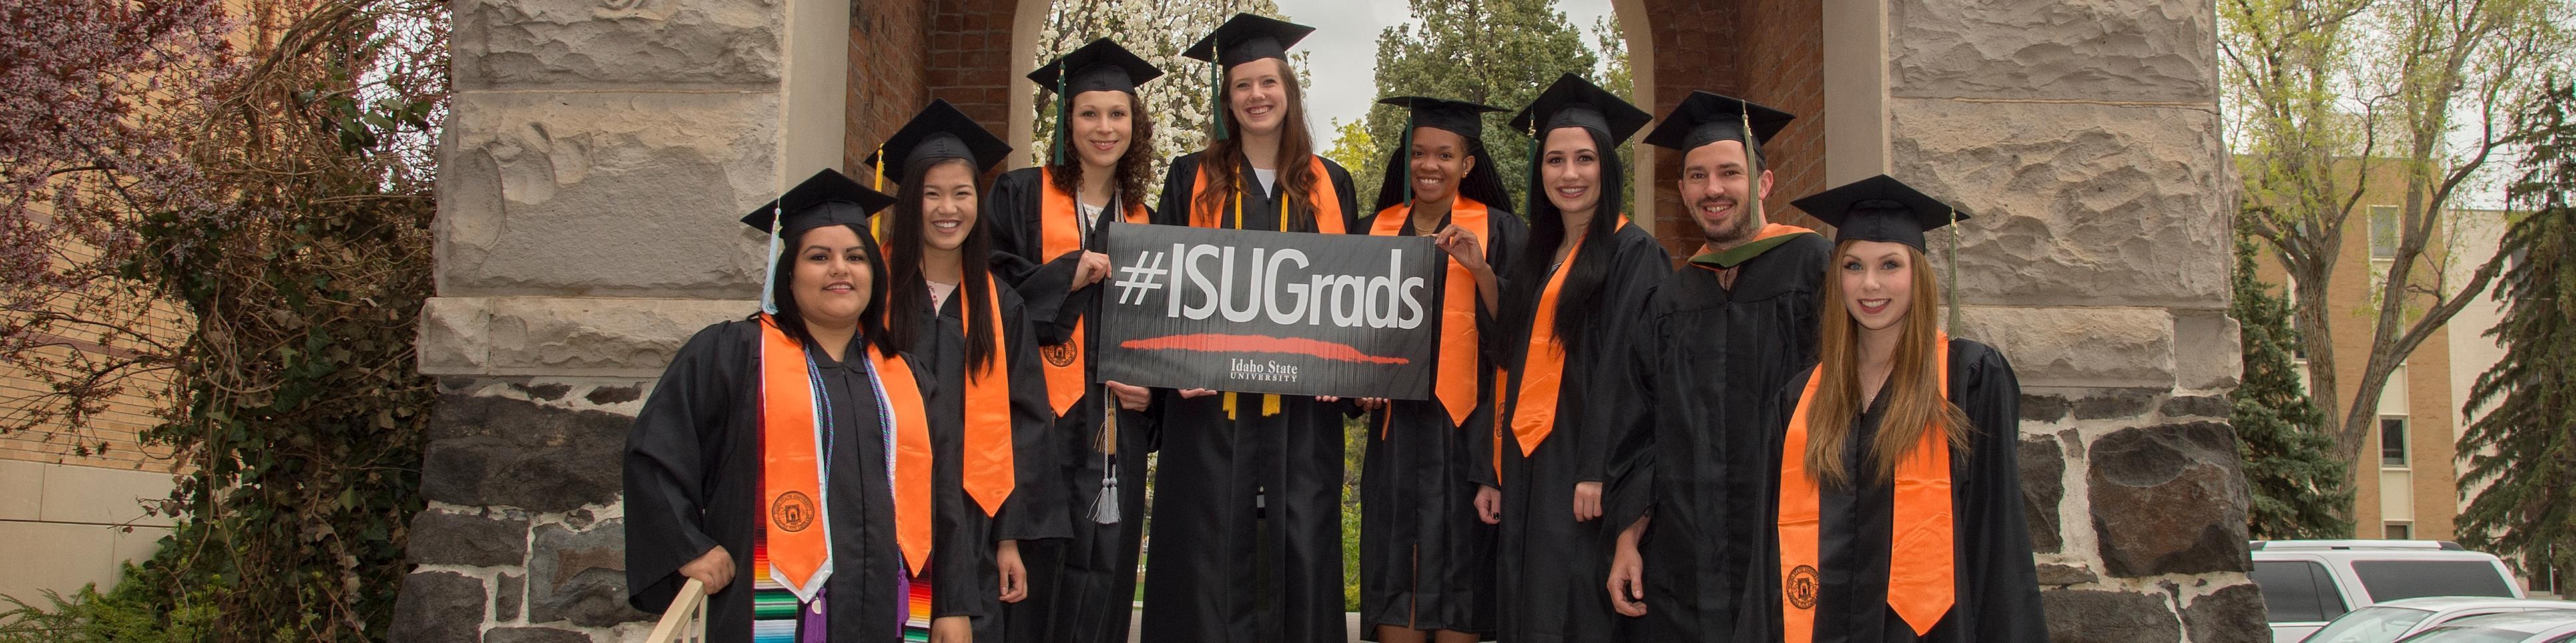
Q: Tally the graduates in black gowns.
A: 8